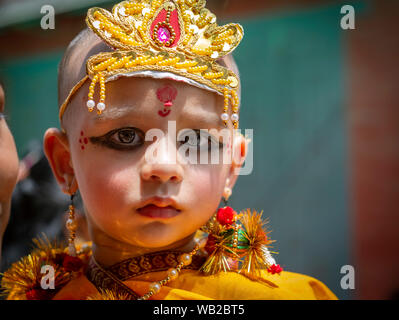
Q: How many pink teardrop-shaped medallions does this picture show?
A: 1